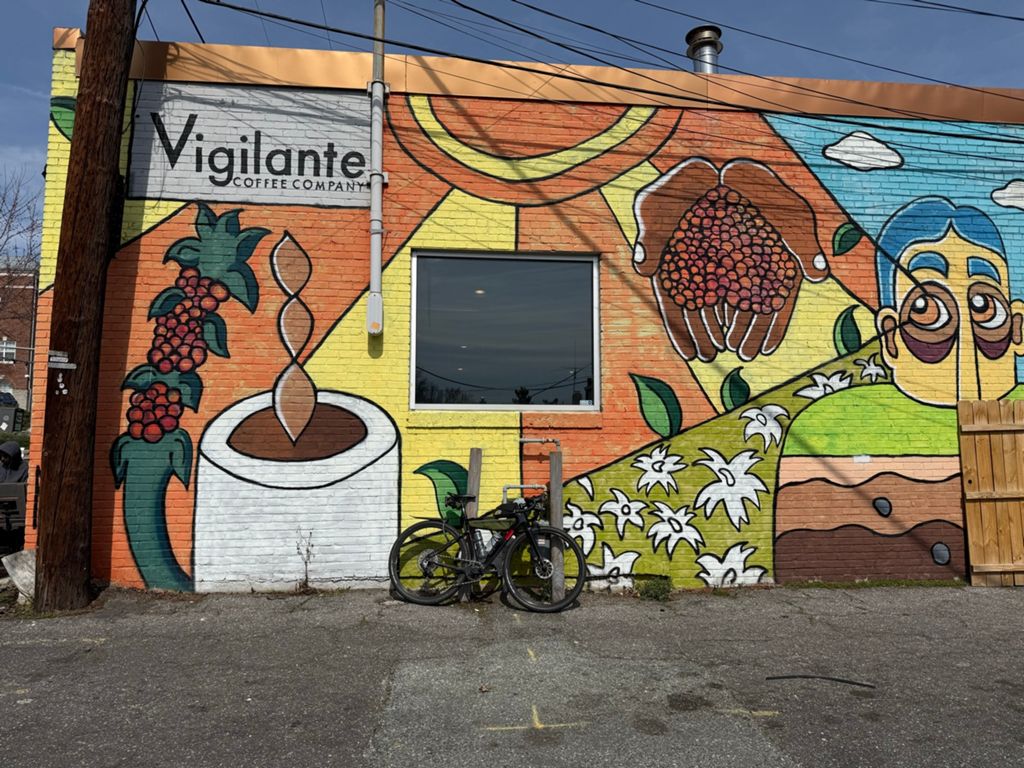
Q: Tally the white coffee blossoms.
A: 10